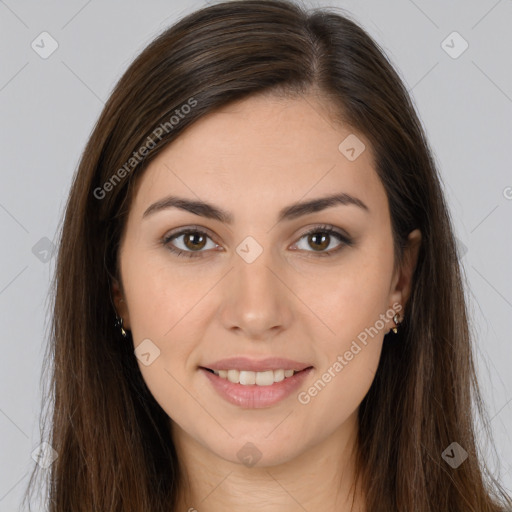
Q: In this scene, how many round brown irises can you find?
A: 2